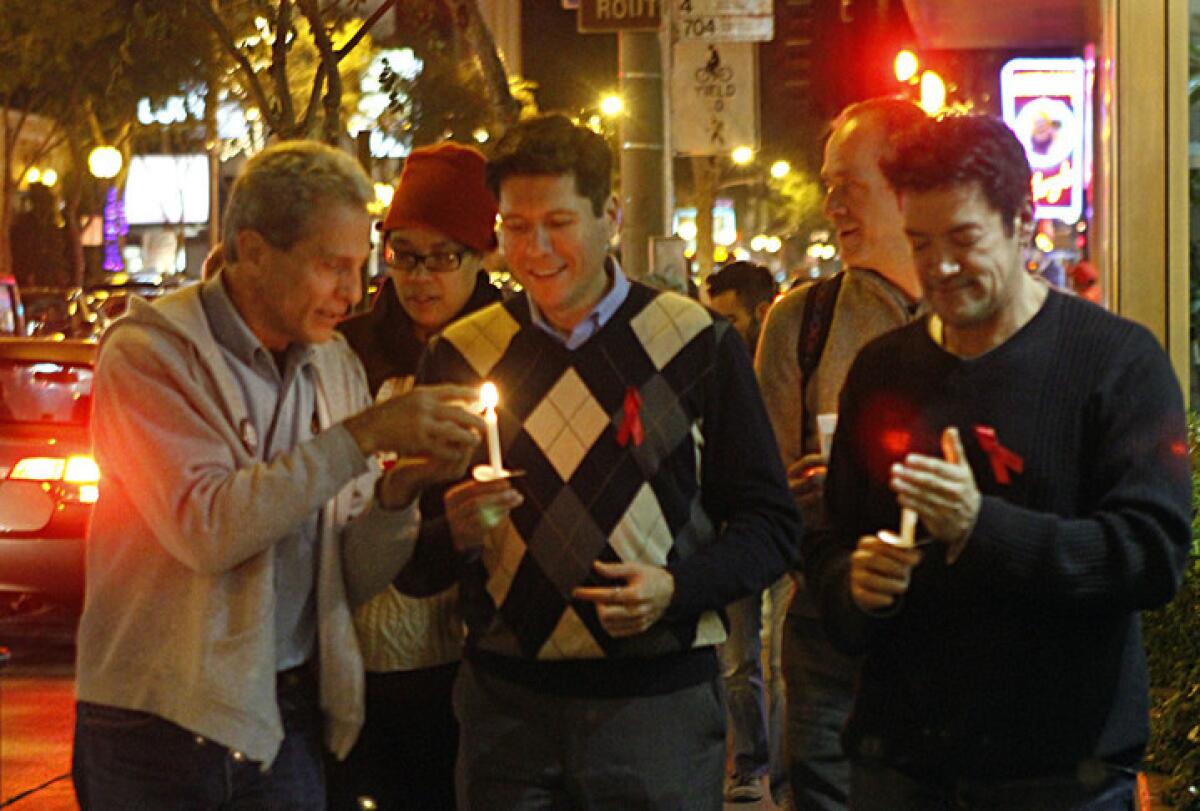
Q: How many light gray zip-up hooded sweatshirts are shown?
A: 1